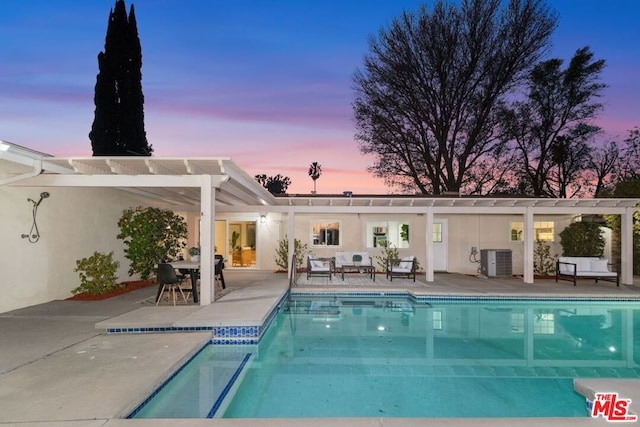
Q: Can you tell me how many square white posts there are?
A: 5